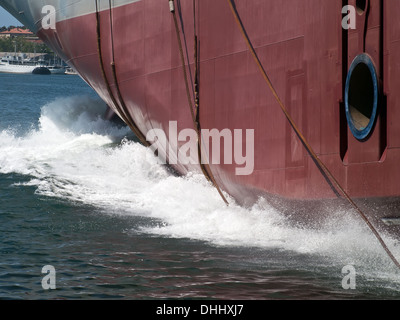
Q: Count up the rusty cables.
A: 5